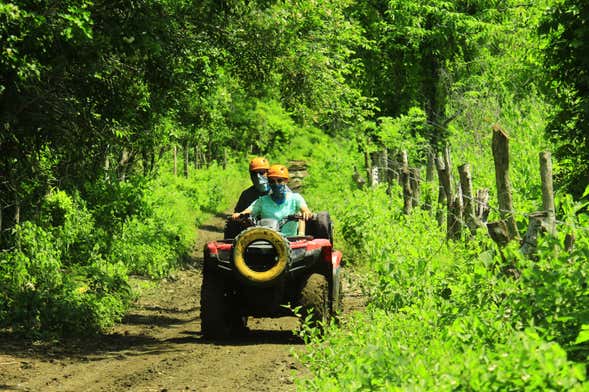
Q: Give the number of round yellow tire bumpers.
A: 1